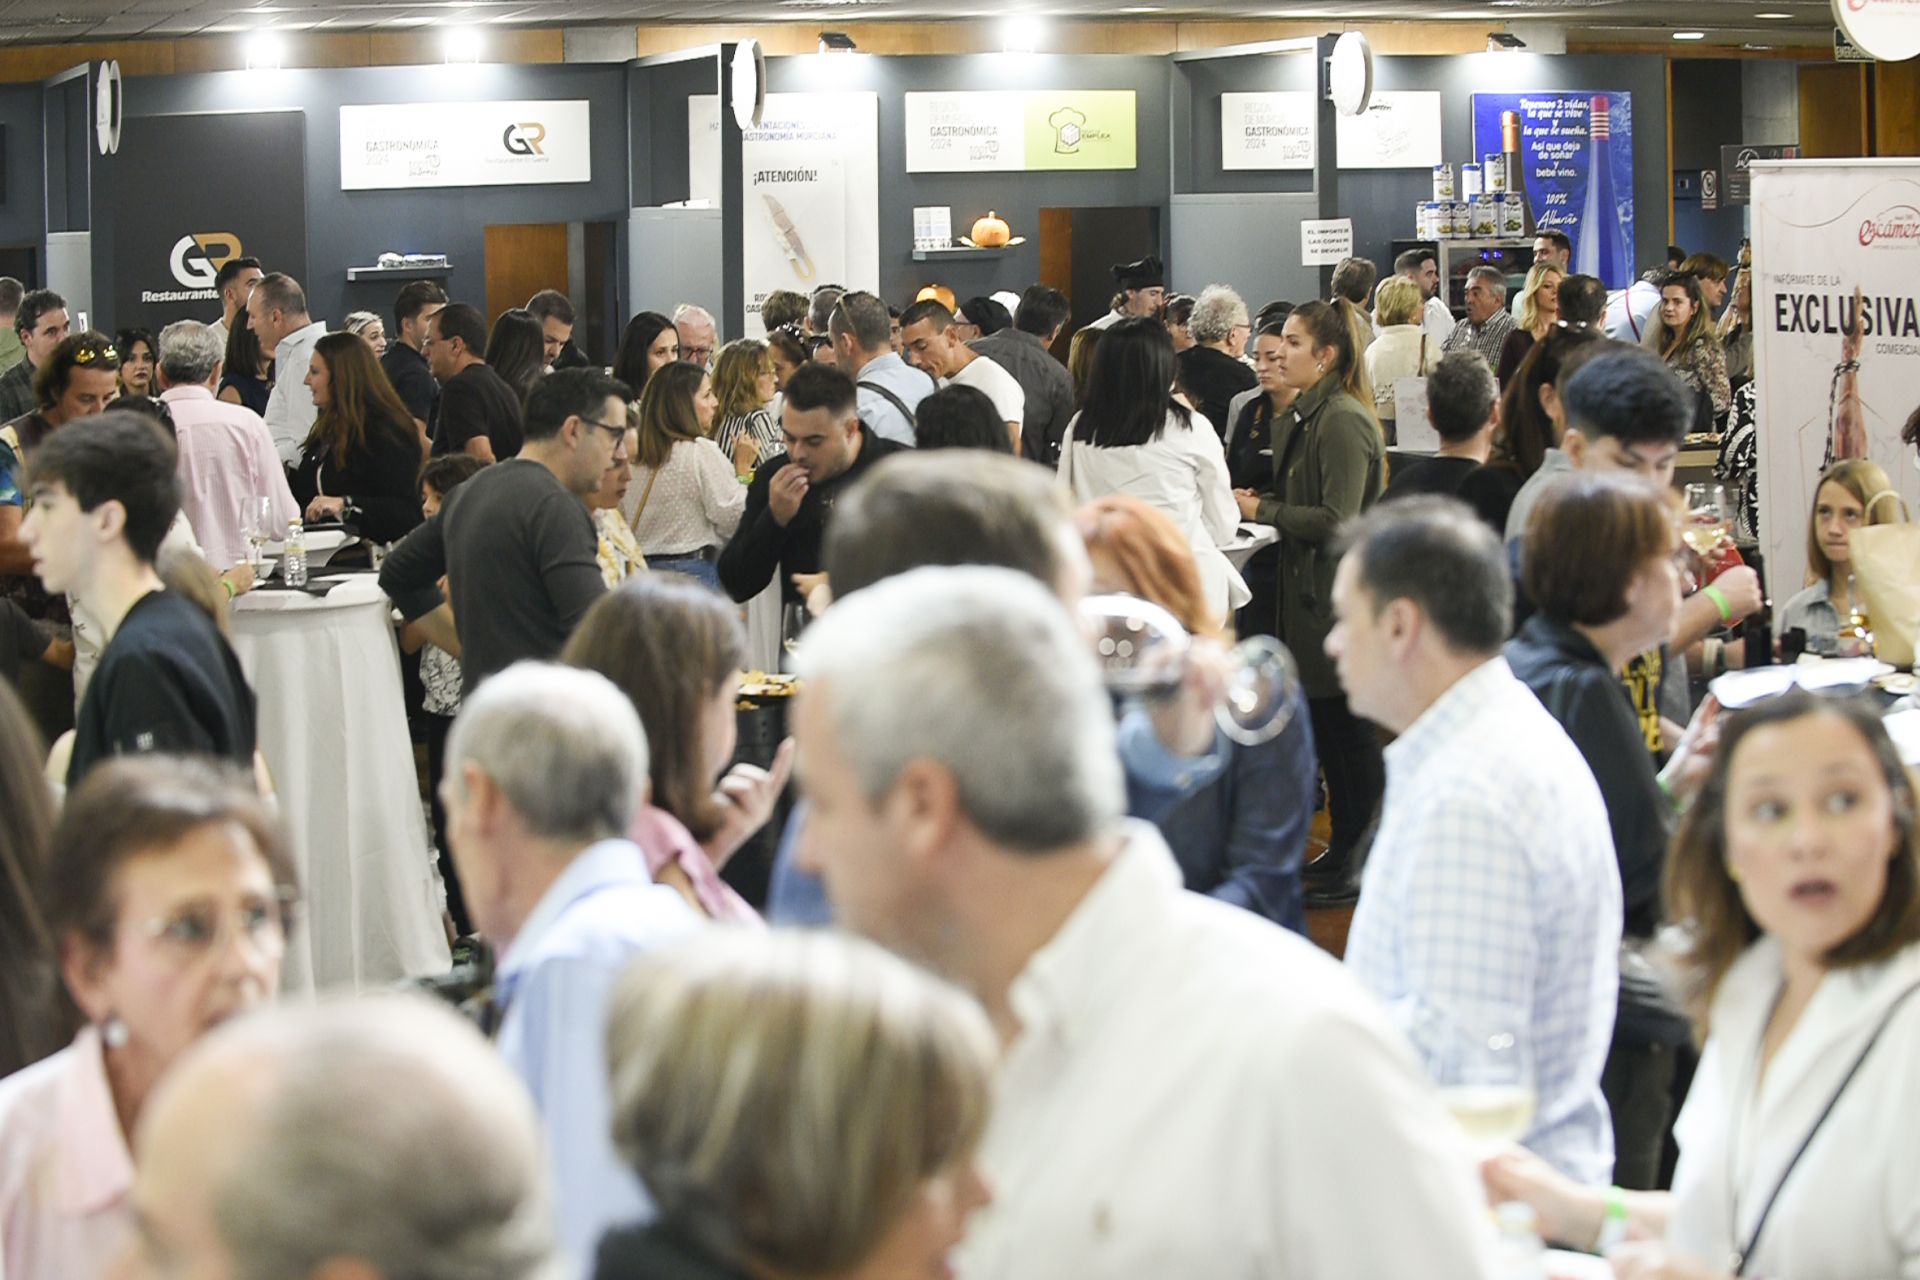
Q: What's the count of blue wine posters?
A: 1